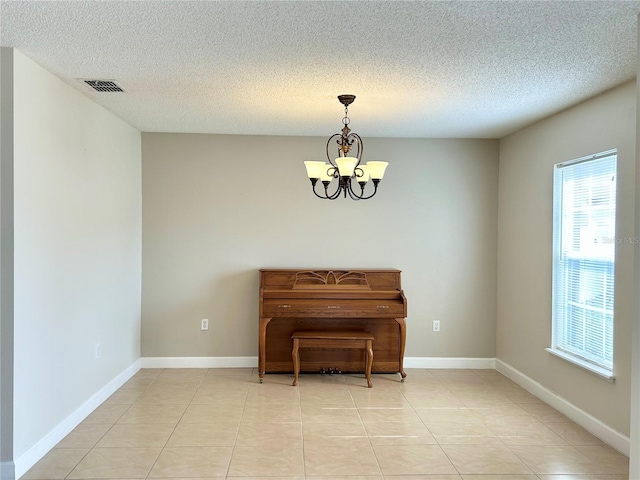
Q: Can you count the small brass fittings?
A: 3